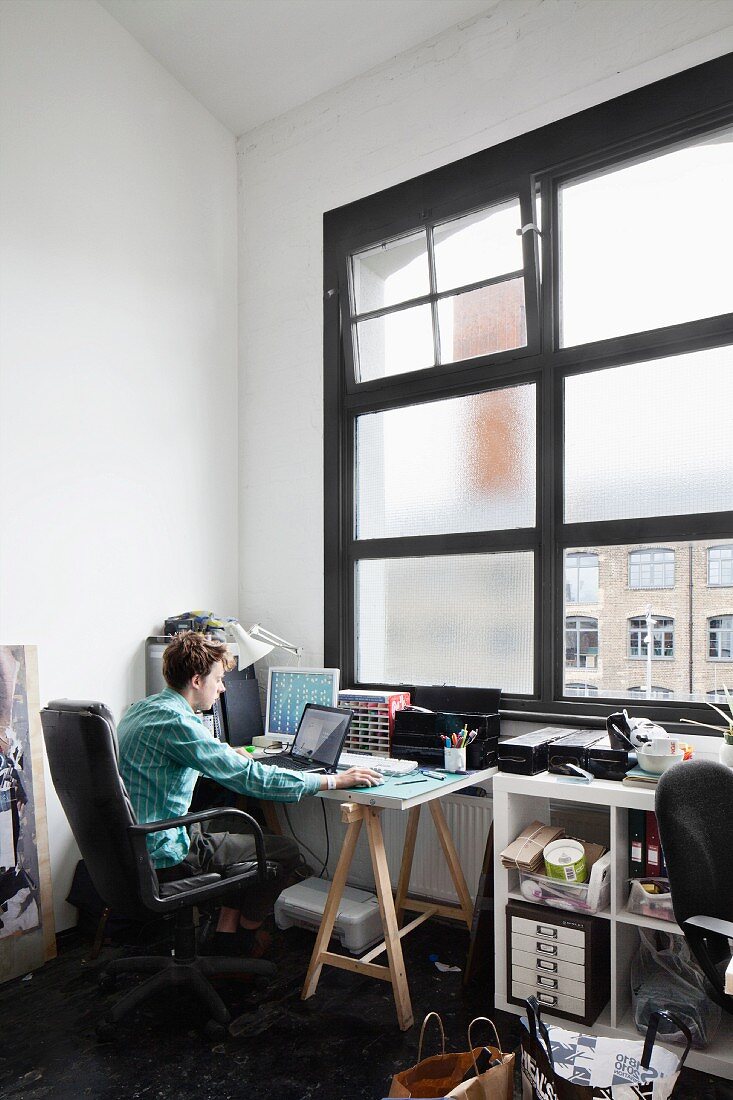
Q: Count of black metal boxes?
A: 5